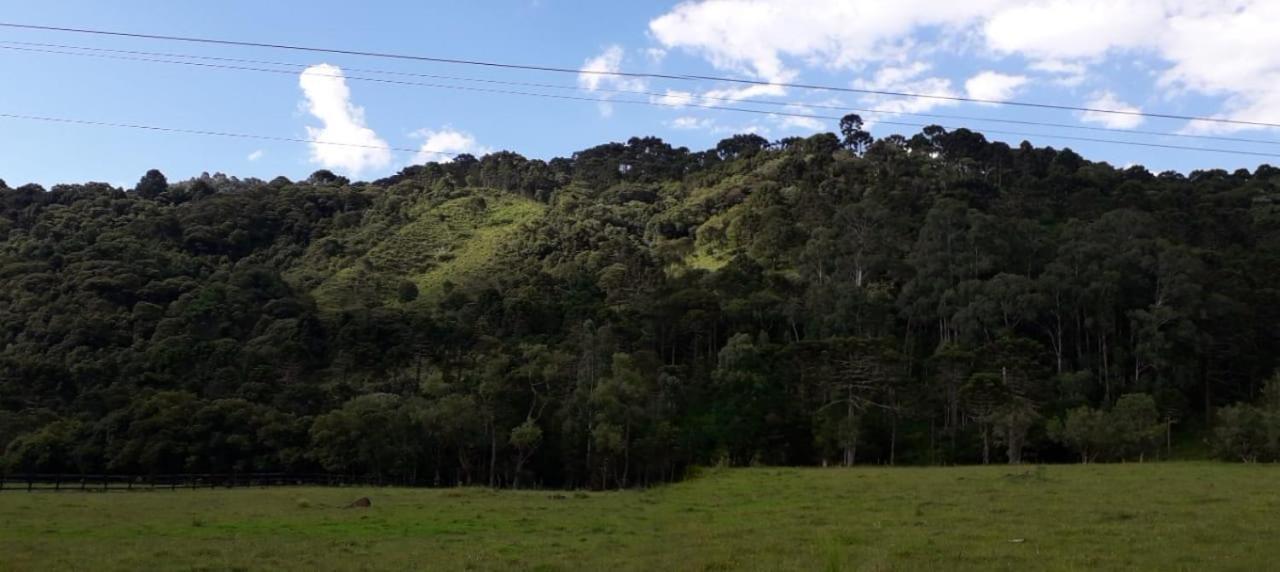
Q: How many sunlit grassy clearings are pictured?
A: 2